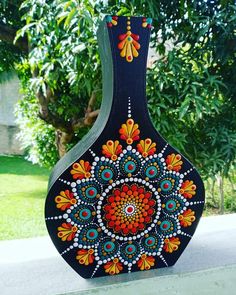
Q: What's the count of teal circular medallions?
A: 12